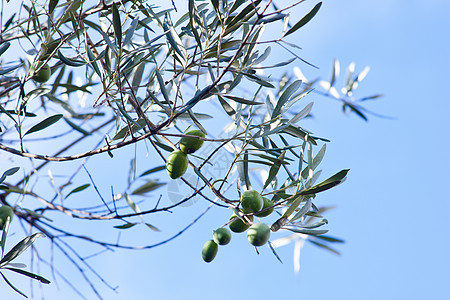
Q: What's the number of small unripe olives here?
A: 10